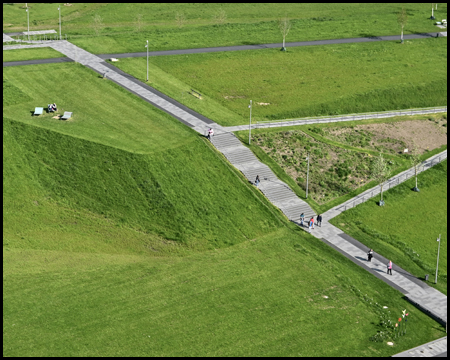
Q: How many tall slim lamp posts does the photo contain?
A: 6